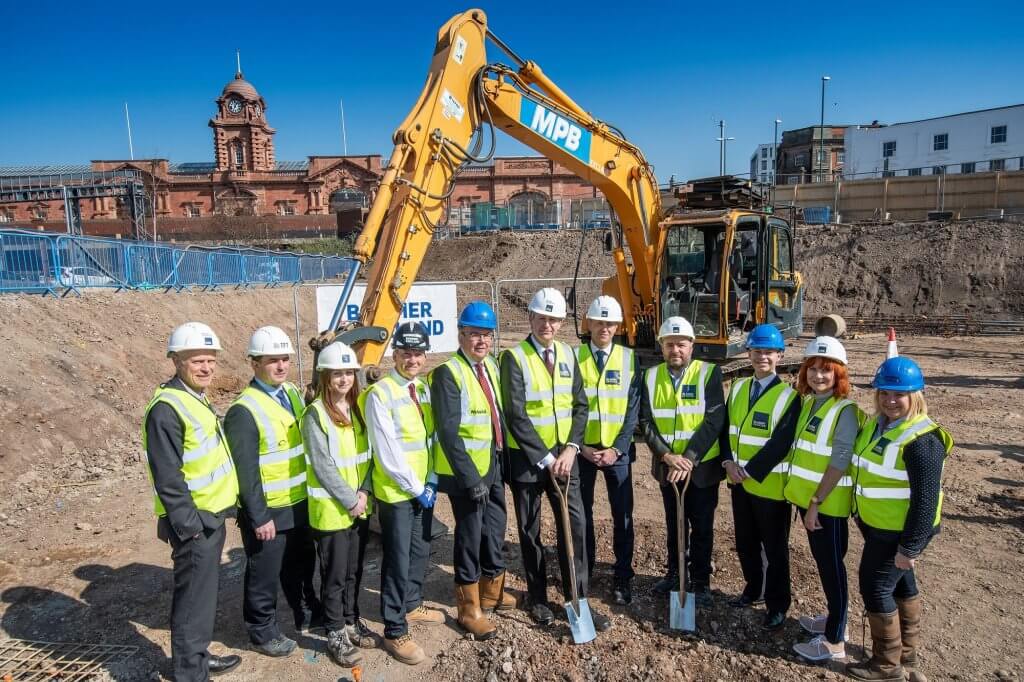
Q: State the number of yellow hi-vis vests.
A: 11